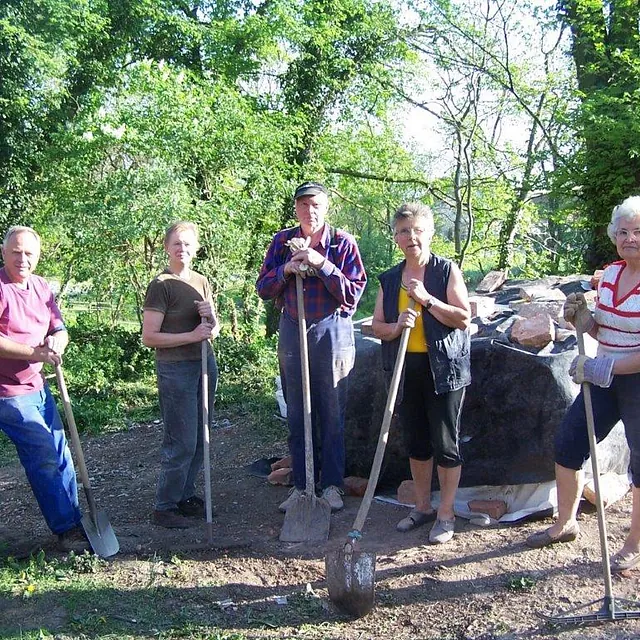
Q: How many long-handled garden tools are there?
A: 5